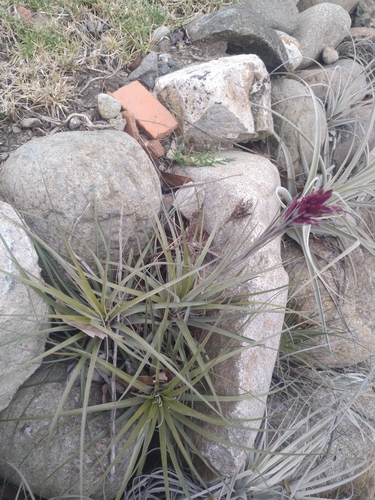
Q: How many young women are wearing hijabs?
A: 0